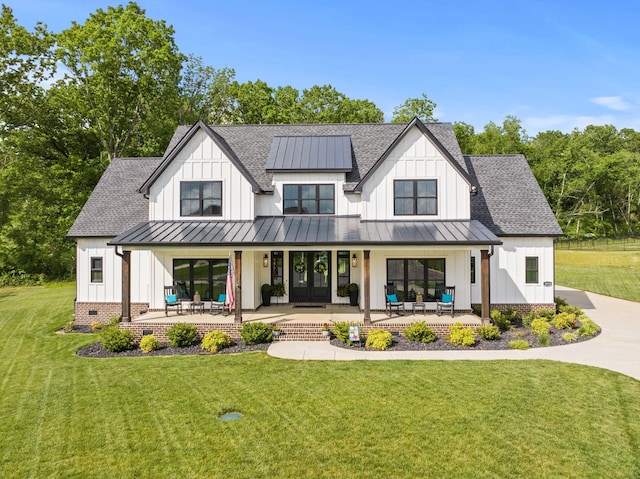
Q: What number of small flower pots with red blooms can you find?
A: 2